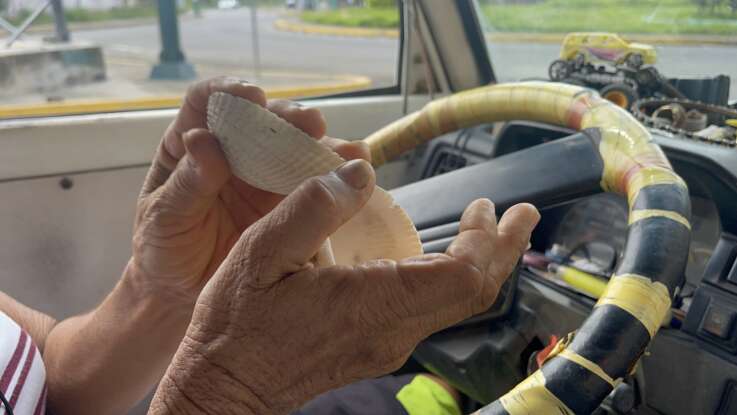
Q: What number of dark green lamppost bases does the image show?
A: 1